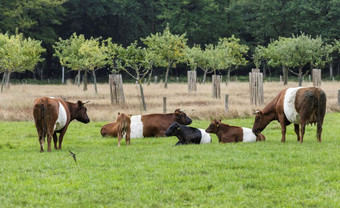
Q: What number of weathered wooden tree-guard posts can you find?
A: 5